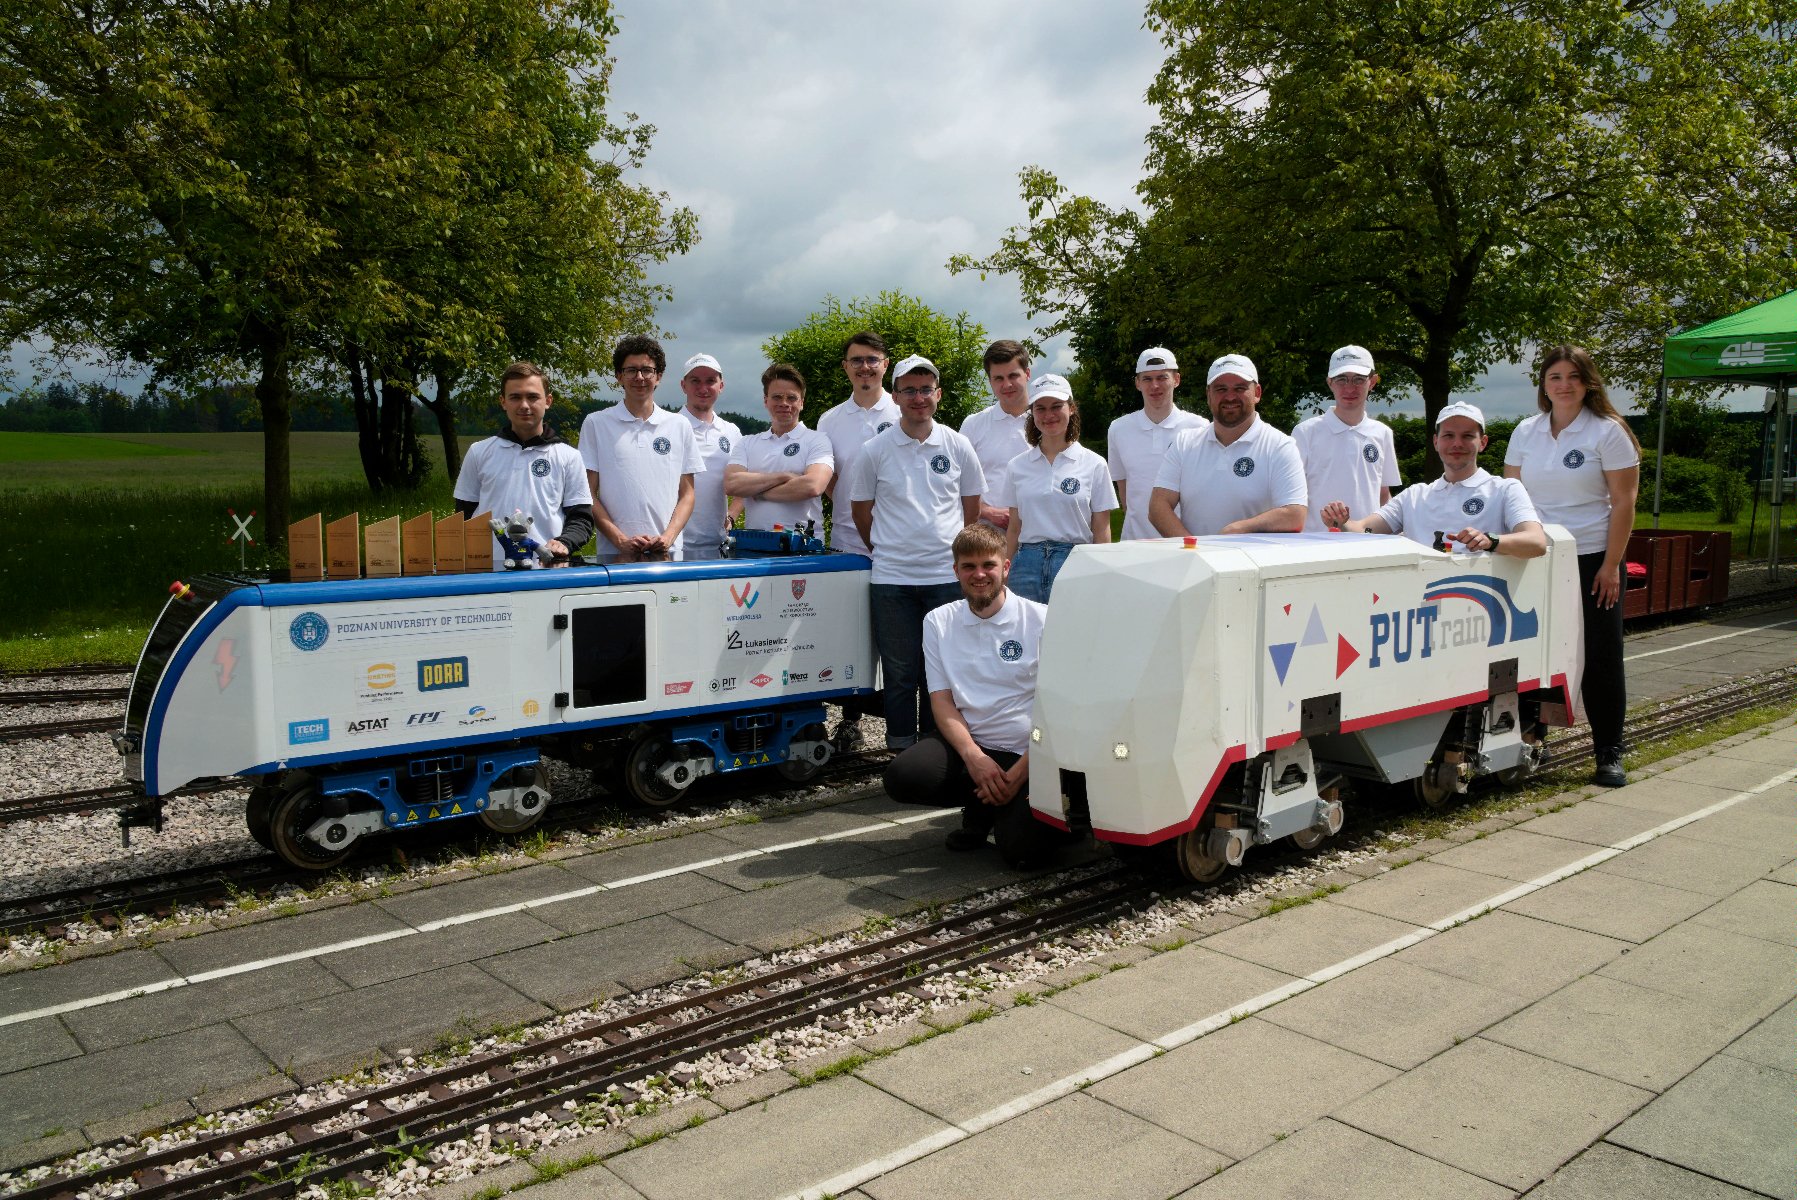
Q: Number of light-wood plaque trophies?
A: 6